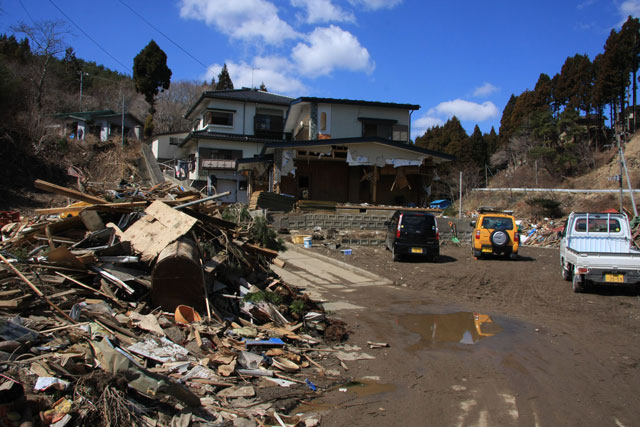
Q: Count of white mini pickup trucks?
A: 1